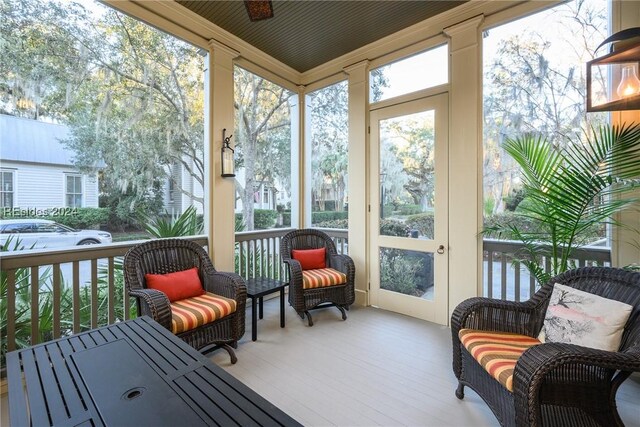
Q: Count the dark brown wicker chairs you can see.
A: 3